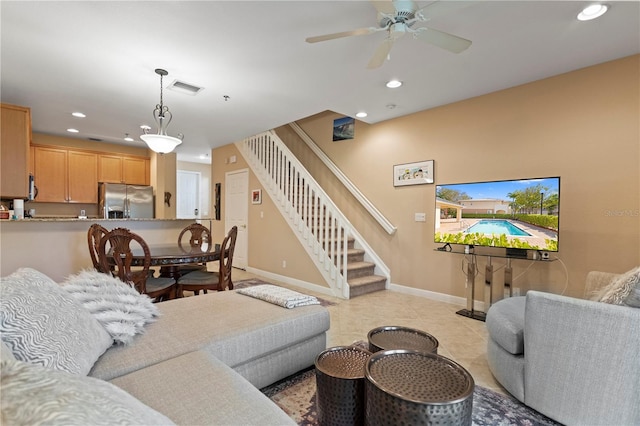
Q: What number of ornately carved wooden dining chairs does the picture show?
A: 4